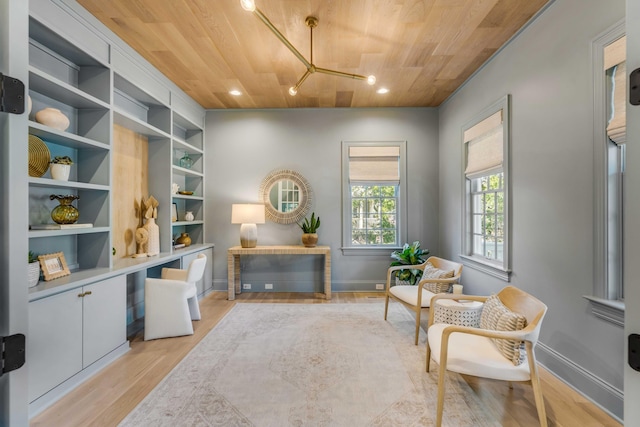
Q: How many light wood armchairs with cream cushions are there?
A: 2